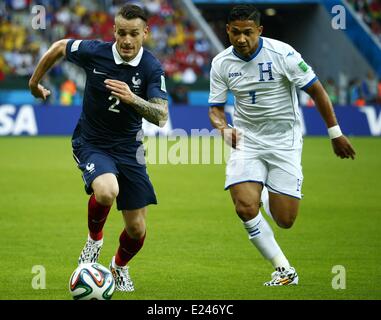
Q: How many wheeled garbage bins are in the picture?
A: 0